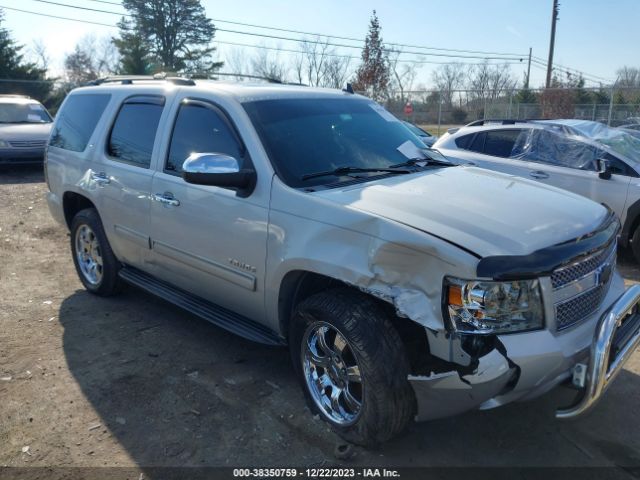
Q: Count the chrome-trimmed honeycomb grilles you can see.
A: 2